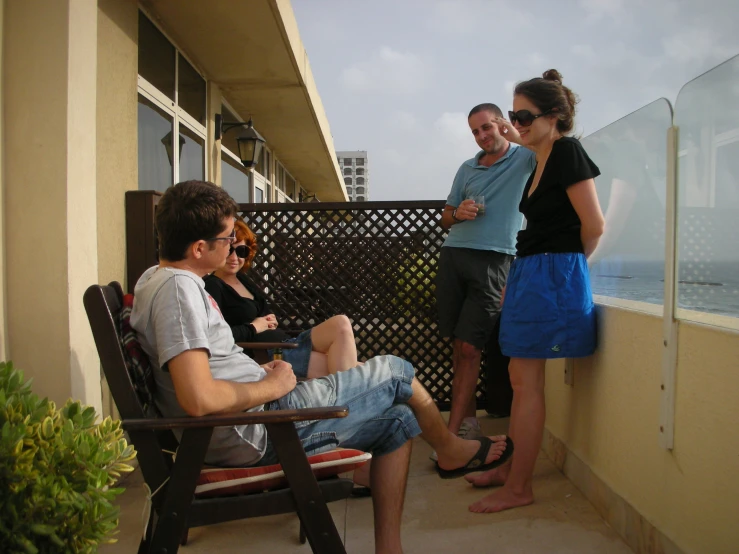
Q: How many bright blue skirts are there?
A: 1